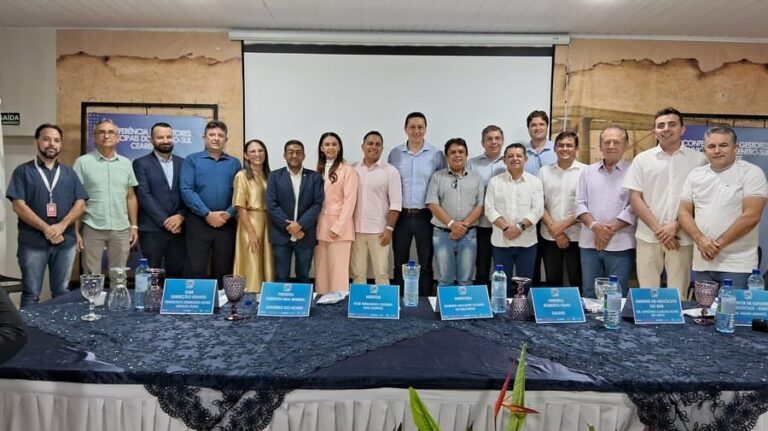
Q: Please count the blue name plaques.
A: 7